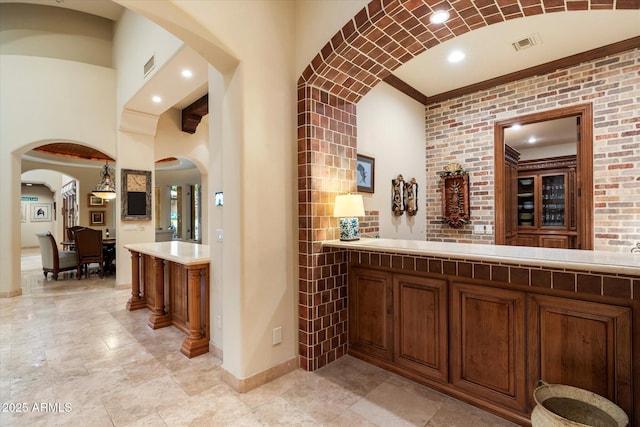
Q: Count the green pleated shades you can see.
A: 0